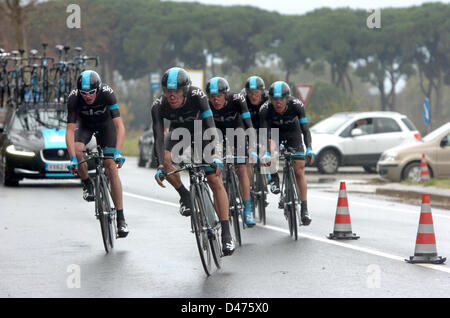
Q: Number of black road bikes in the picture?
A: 5